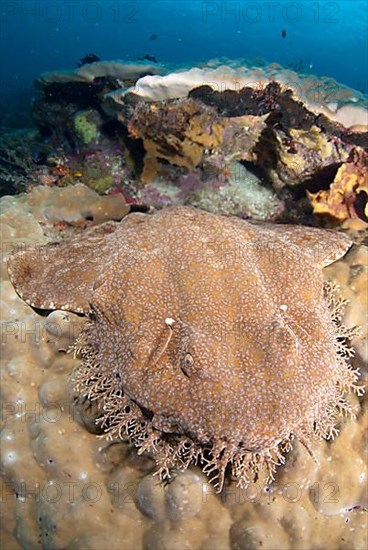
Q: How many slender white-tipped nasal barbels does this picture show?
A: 2